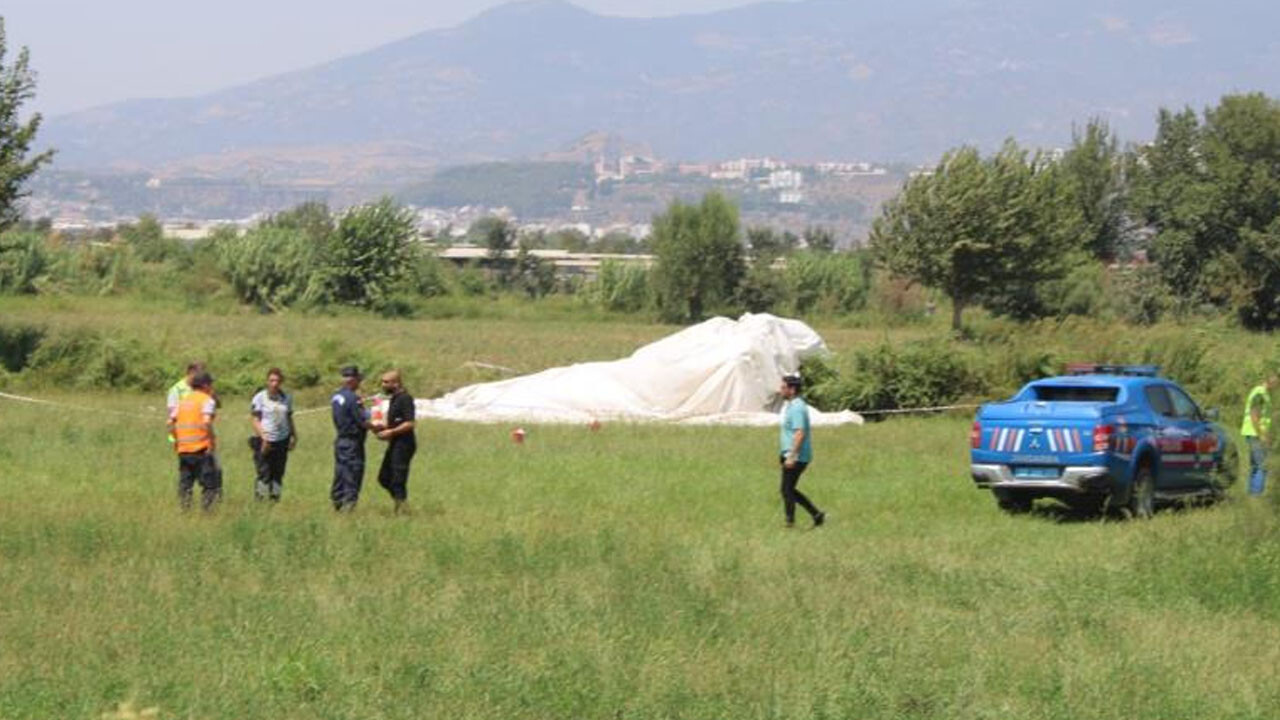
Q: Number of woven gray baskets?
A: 0